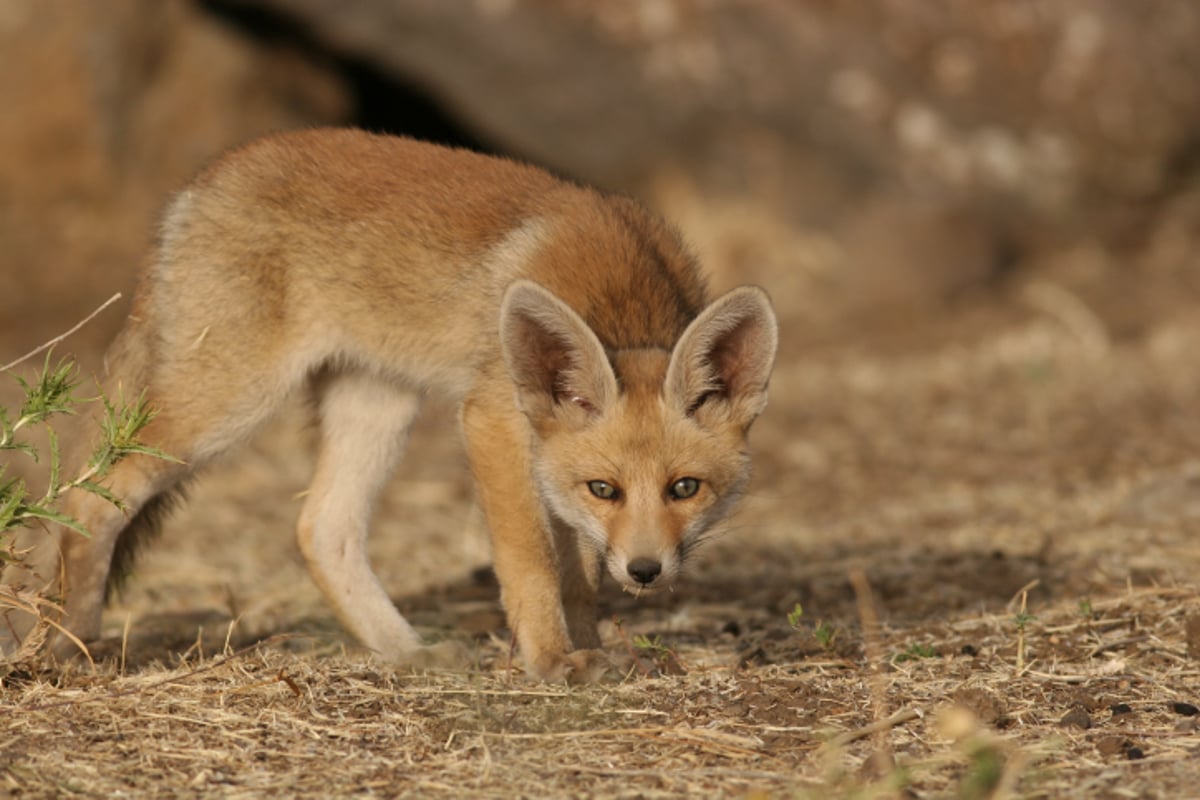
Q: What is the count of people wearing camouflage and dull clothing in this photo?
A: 0